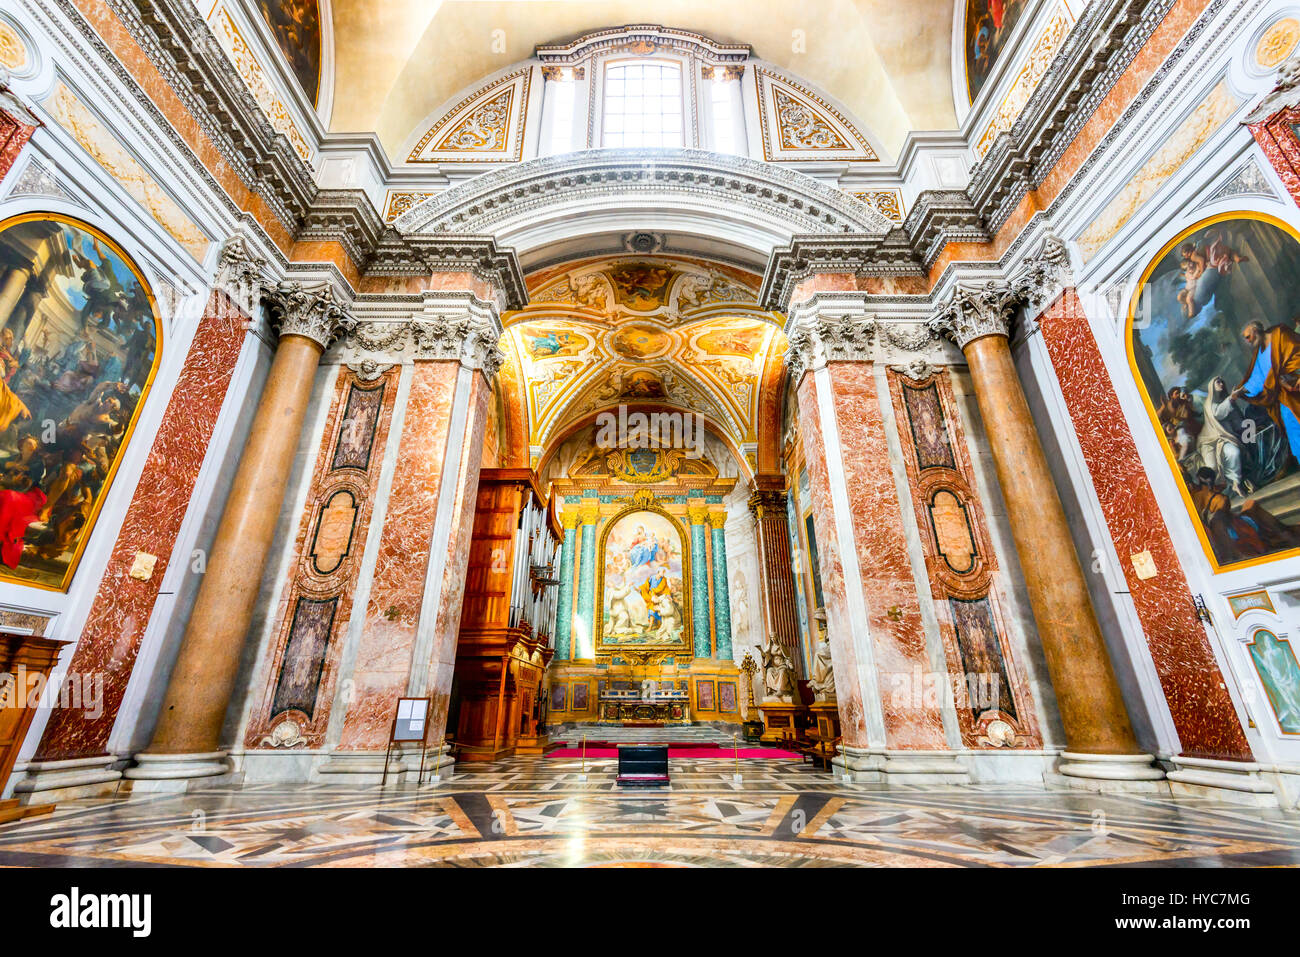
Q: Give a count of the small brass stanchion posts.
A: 4